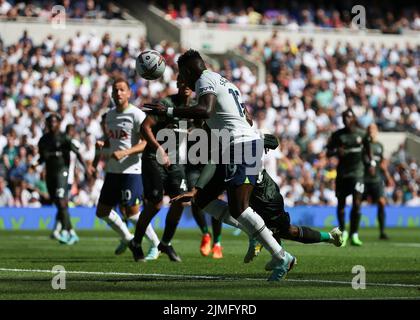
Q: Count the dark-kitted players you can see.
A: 6